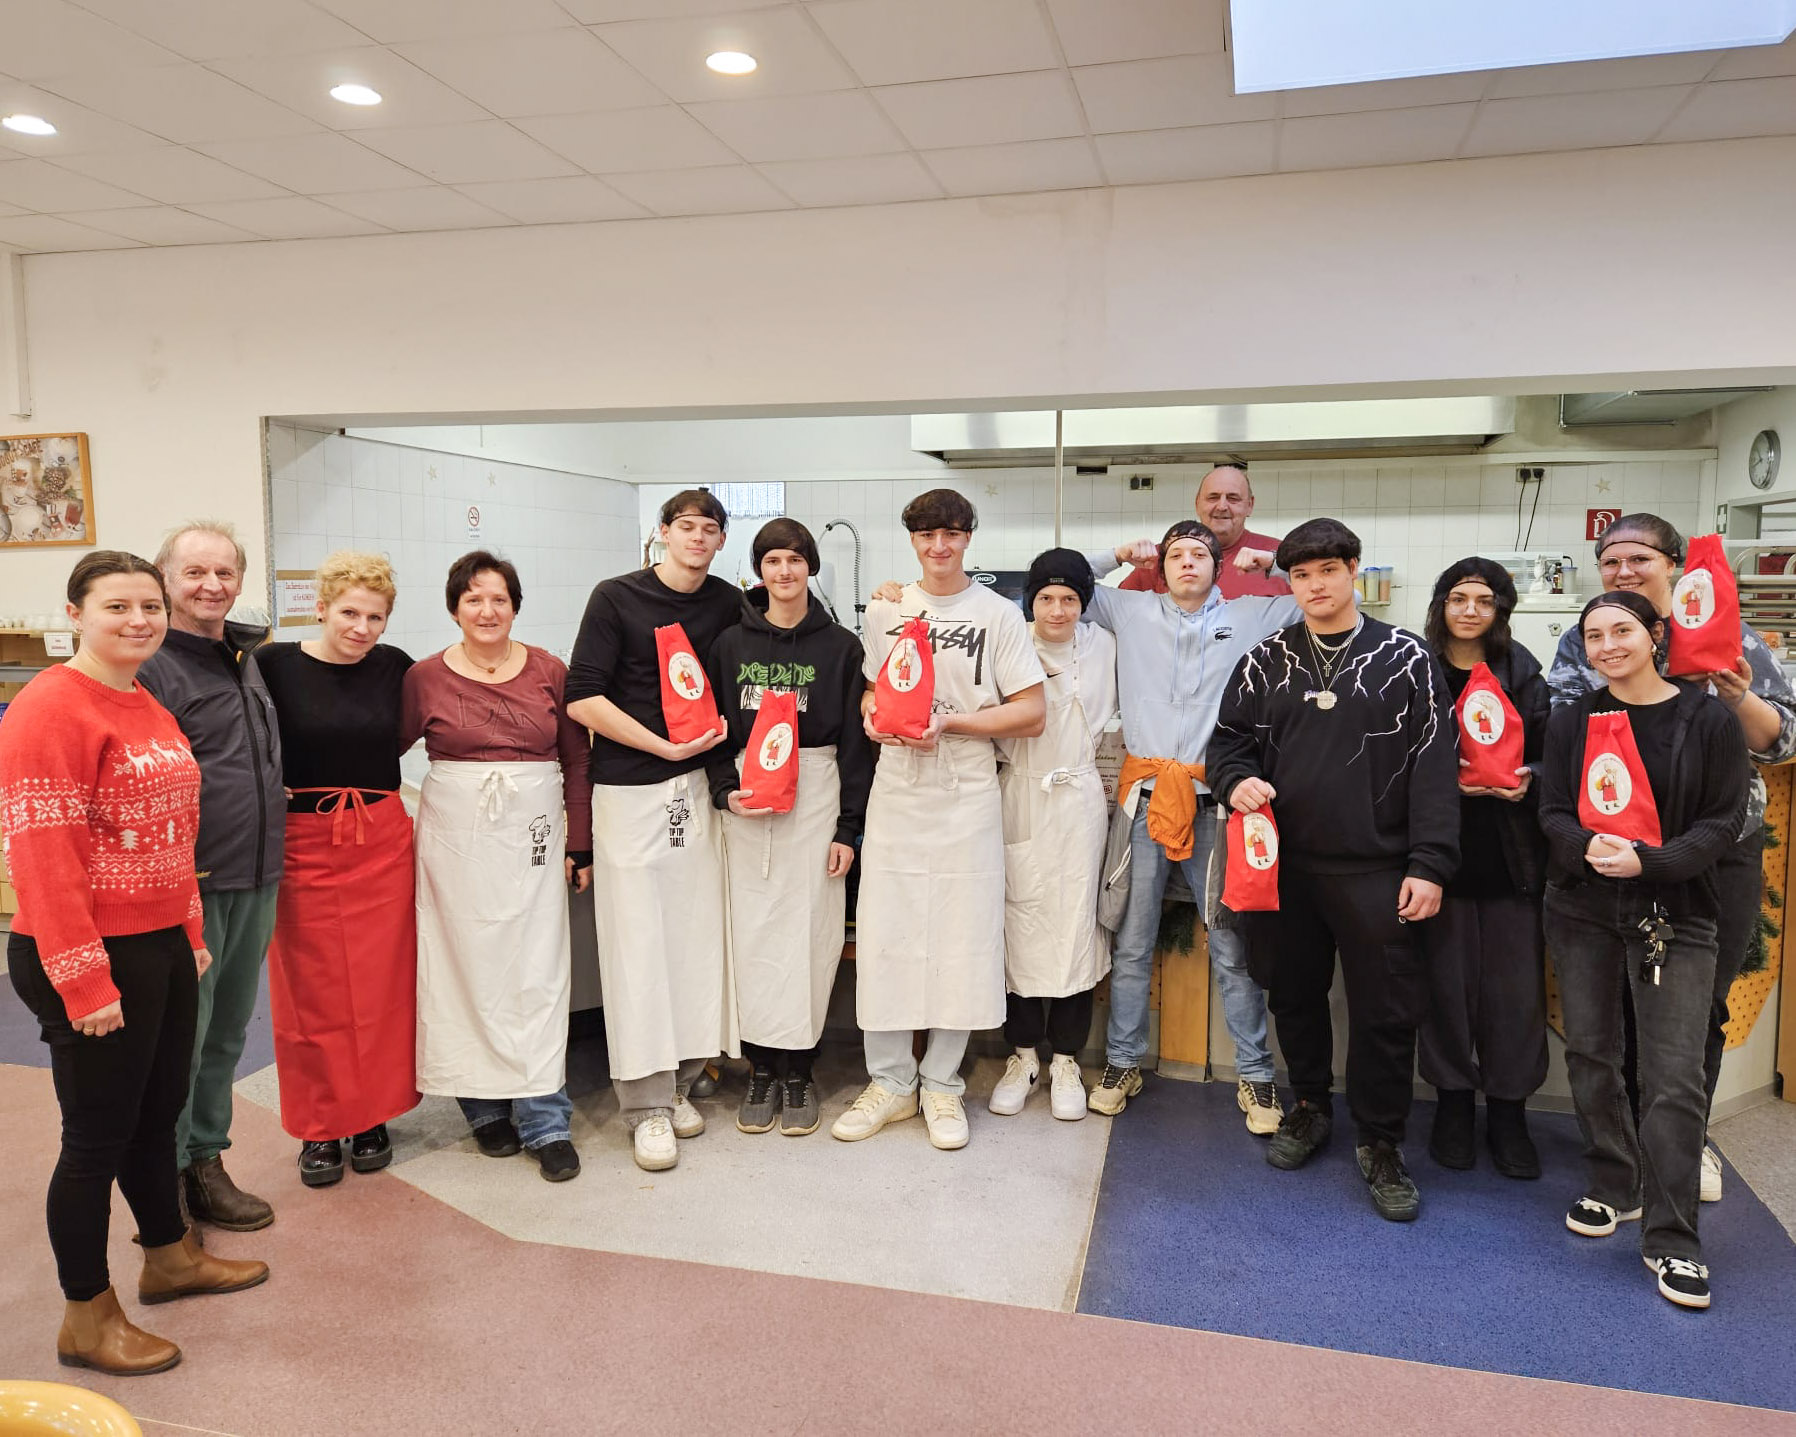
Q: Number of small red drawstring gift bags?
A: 7